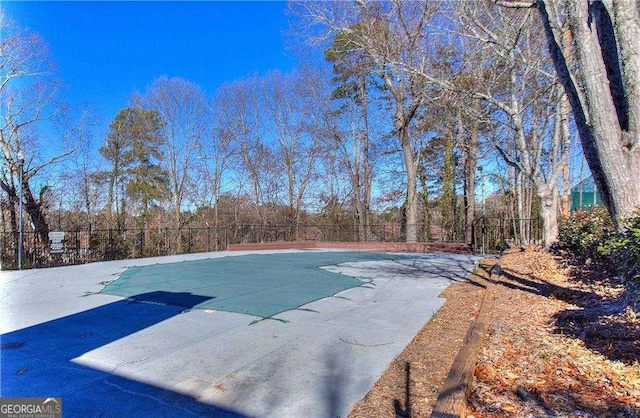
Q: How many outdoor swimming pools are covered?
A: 1